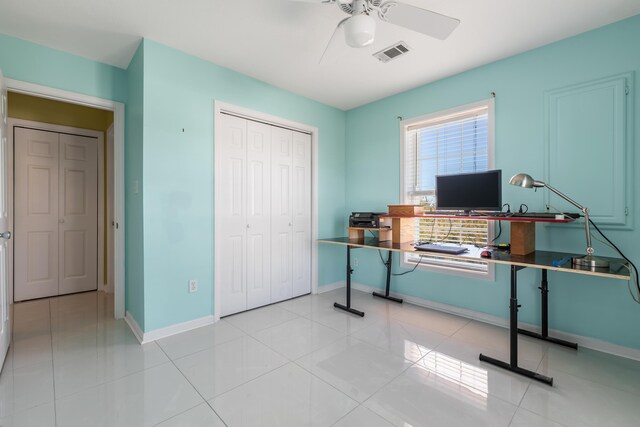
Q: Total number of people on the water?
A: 0